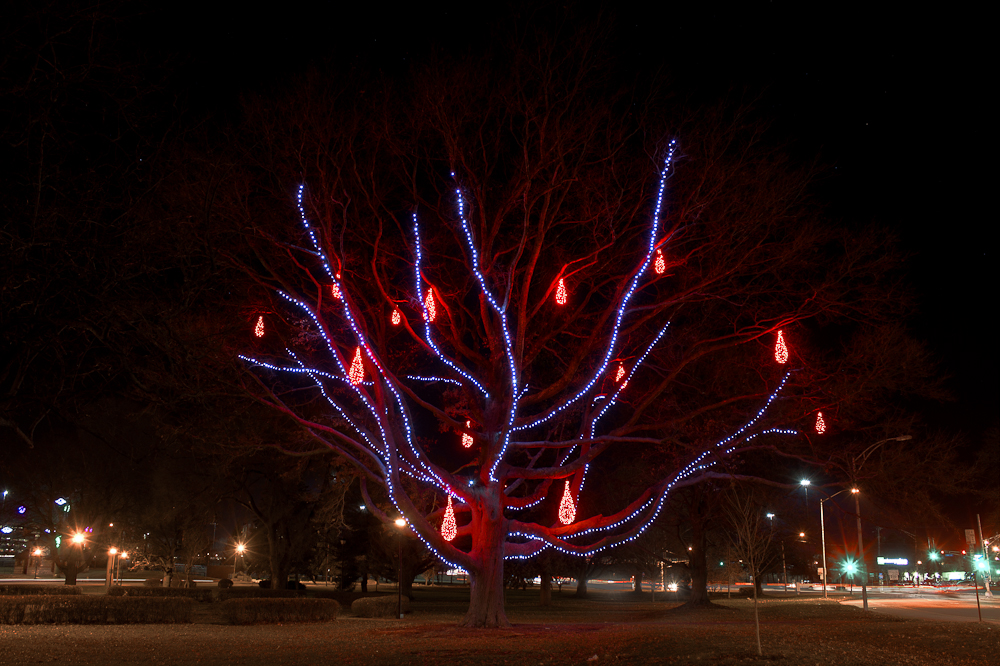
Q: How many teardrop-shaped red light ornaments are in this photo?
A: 13